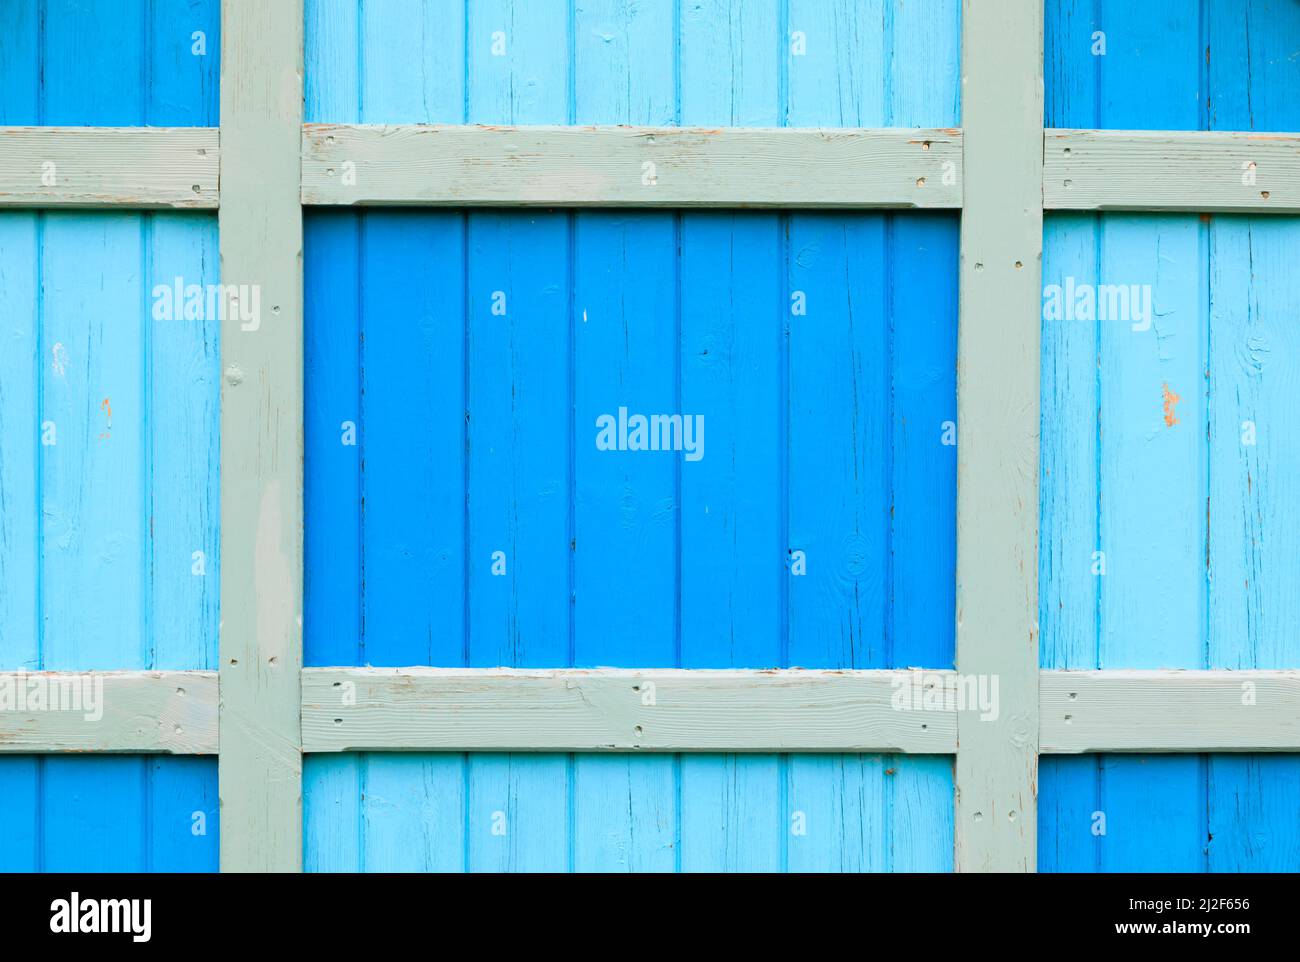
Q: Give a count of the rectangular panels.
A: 9